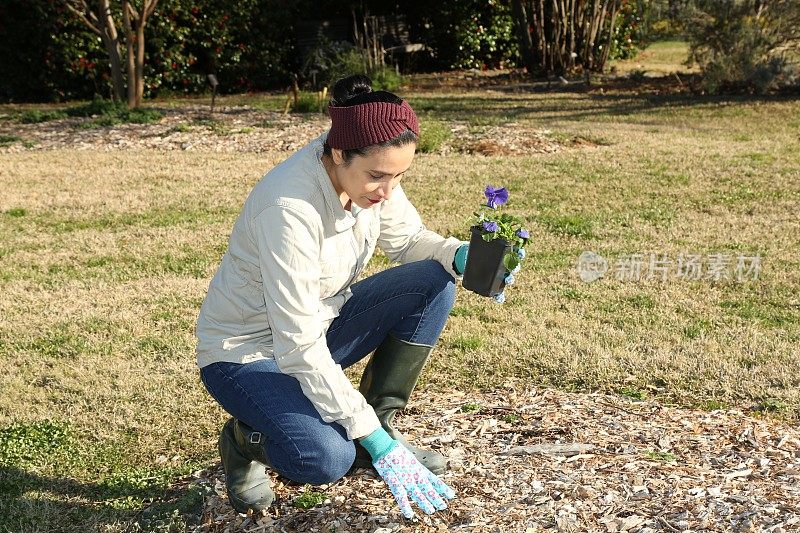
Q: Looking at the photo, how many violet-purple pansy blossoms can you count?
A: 3